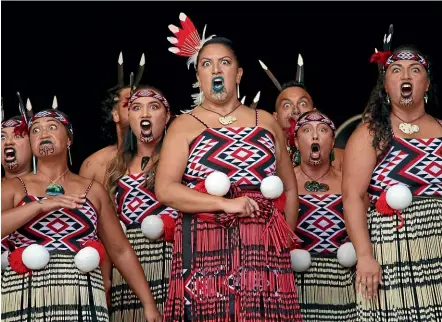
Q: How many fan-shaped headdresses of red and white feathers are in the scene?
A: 1